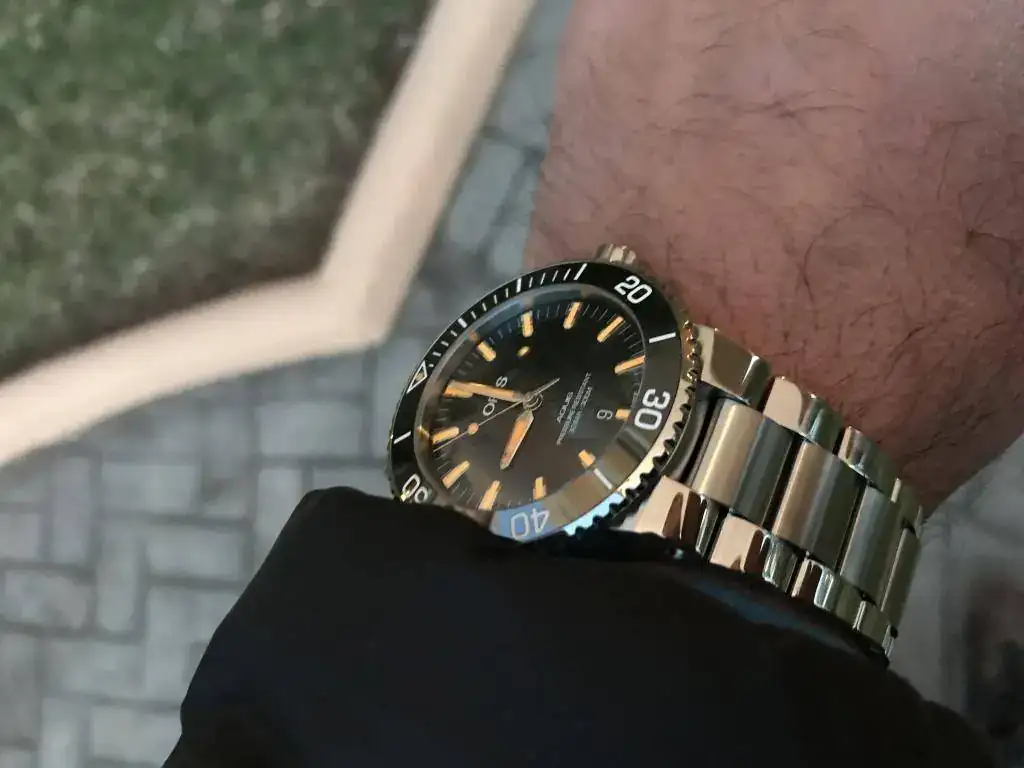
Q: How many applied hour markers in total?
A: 12